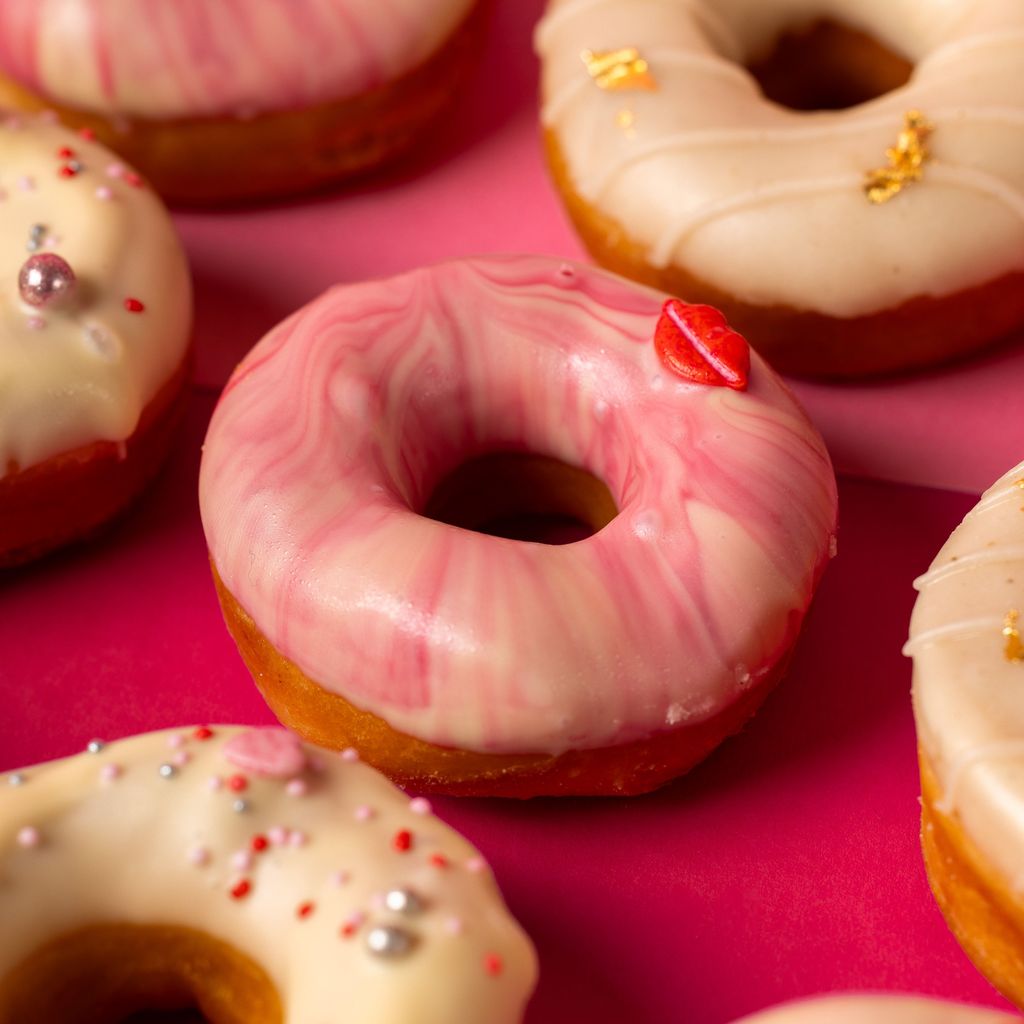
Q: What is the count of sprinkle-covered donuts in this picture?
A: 2